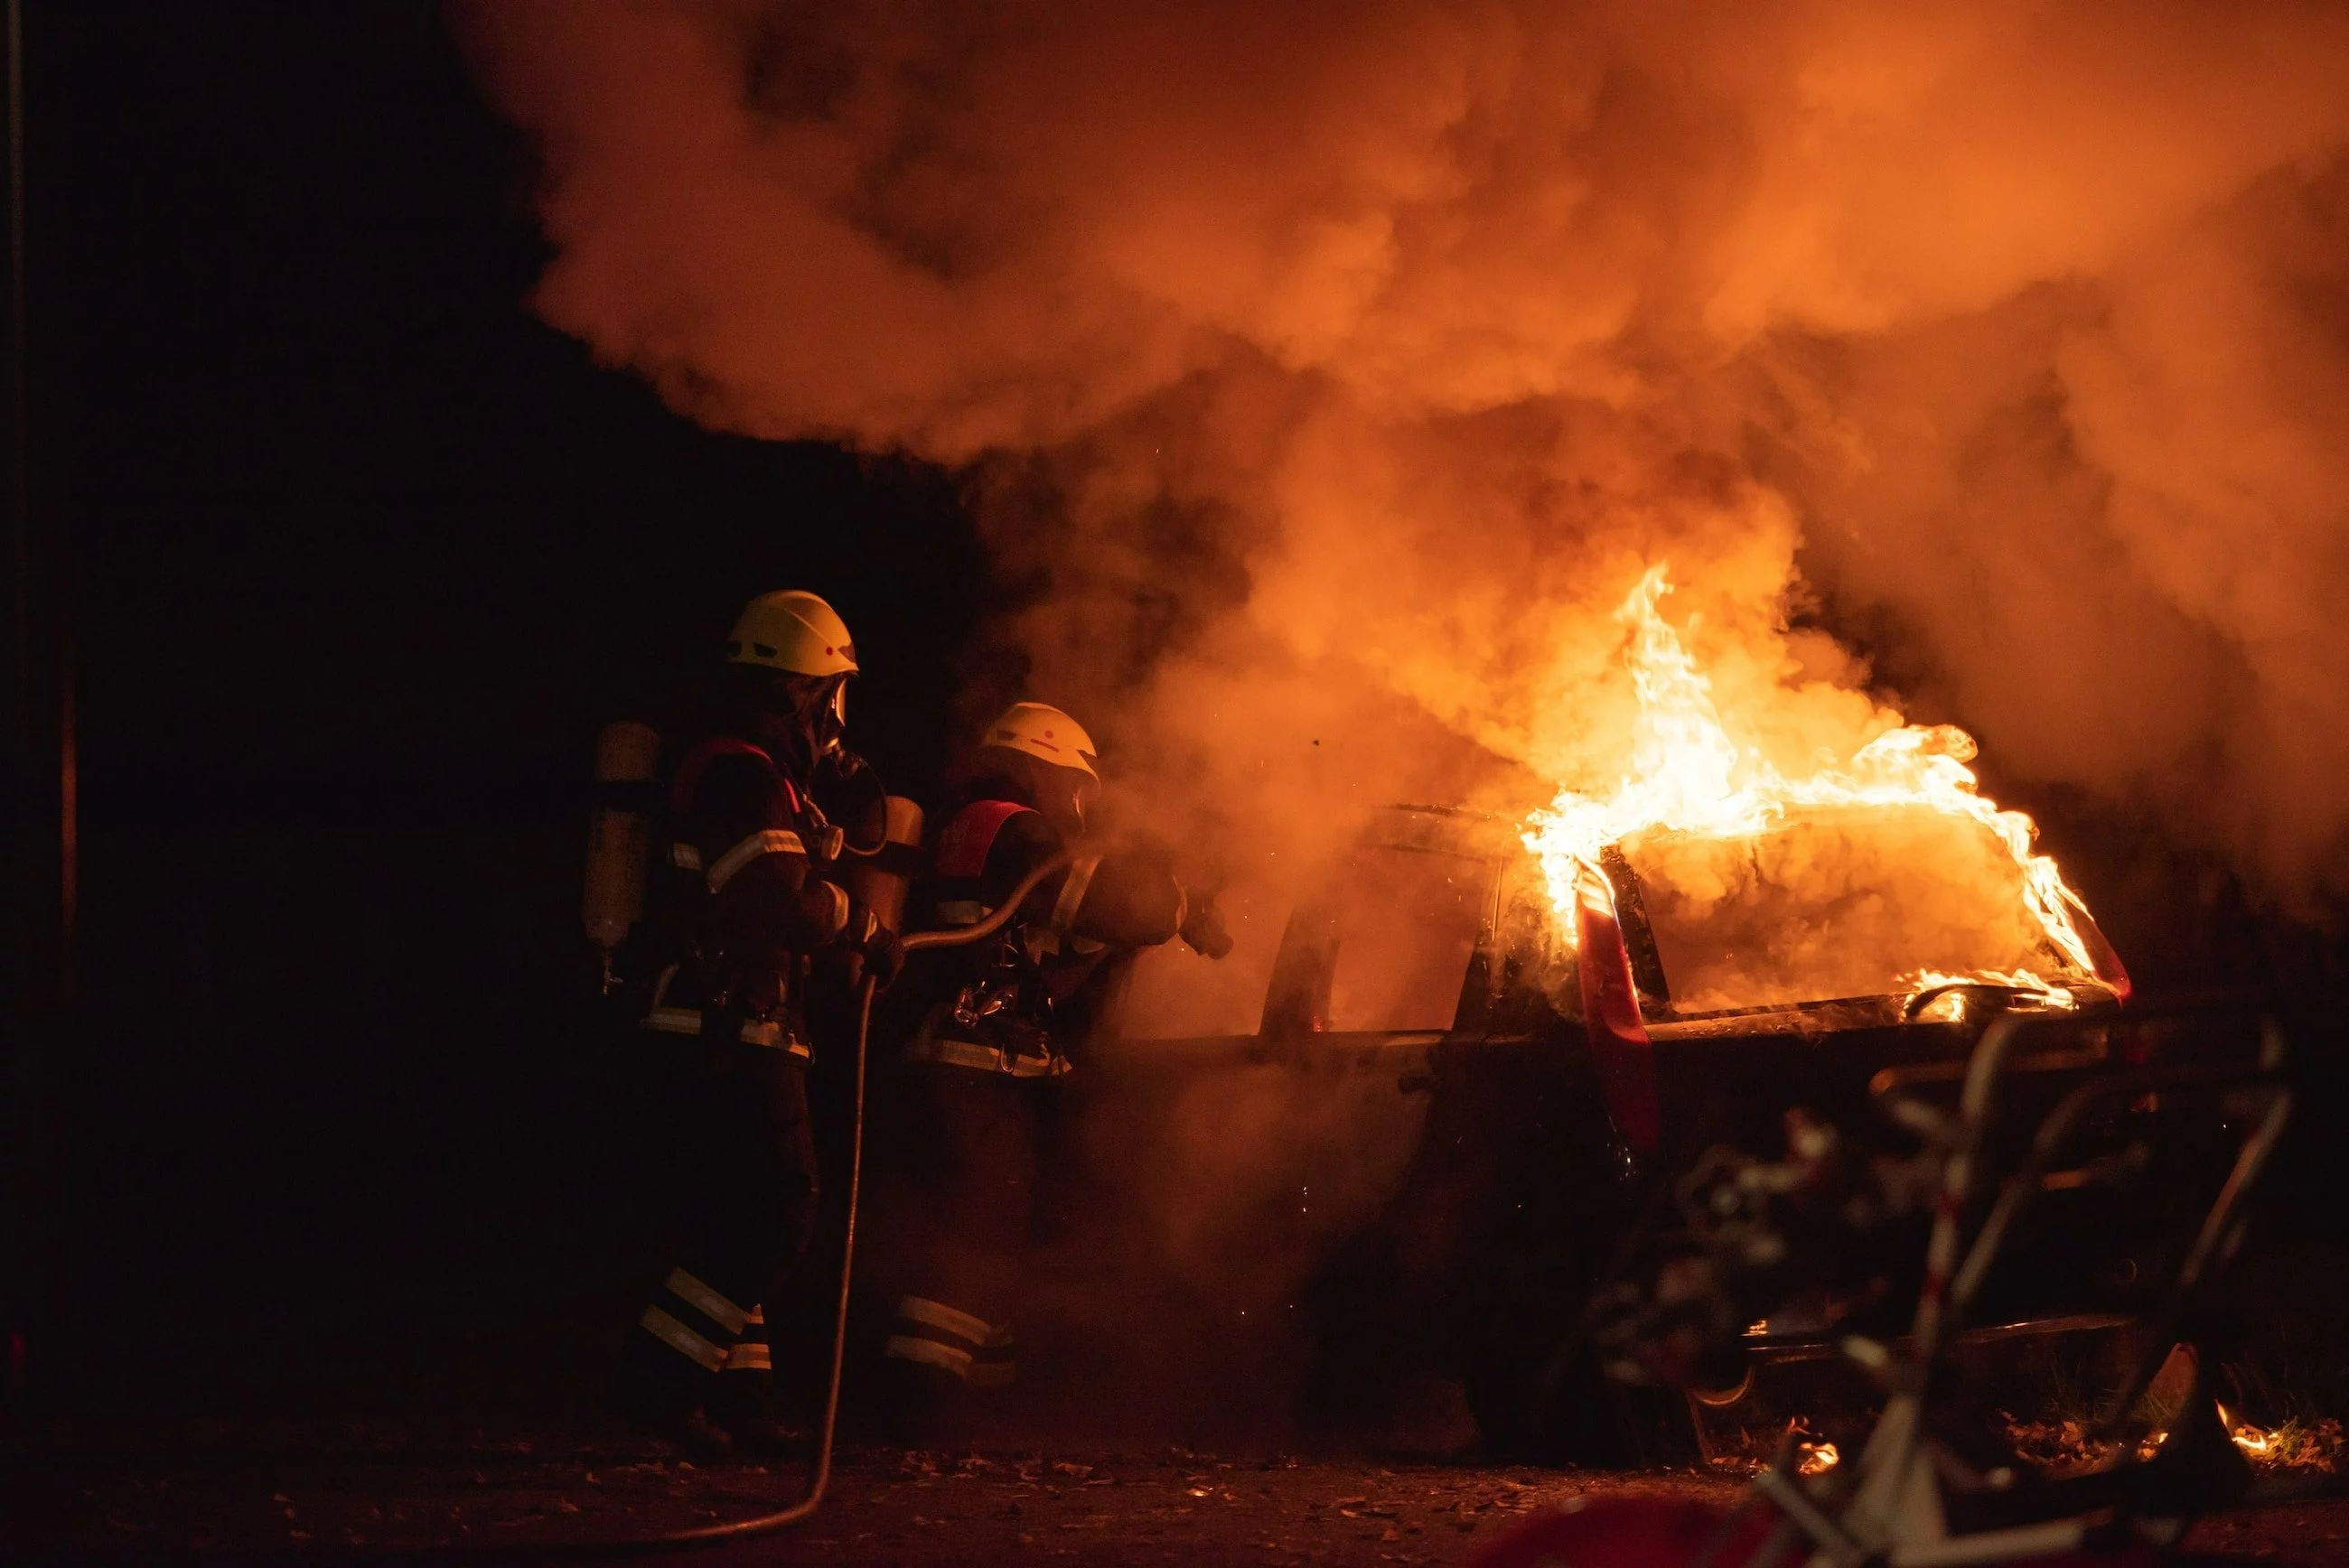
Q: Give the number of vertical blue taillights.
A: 0